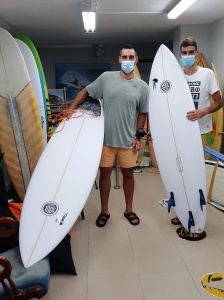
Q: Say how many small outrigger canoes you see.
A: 0